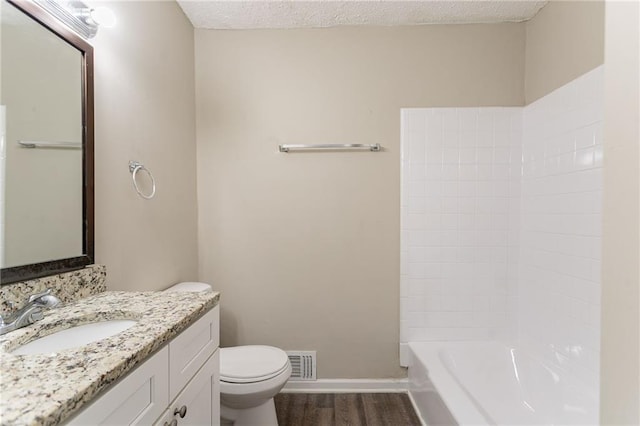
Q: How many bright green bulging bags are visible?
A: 0